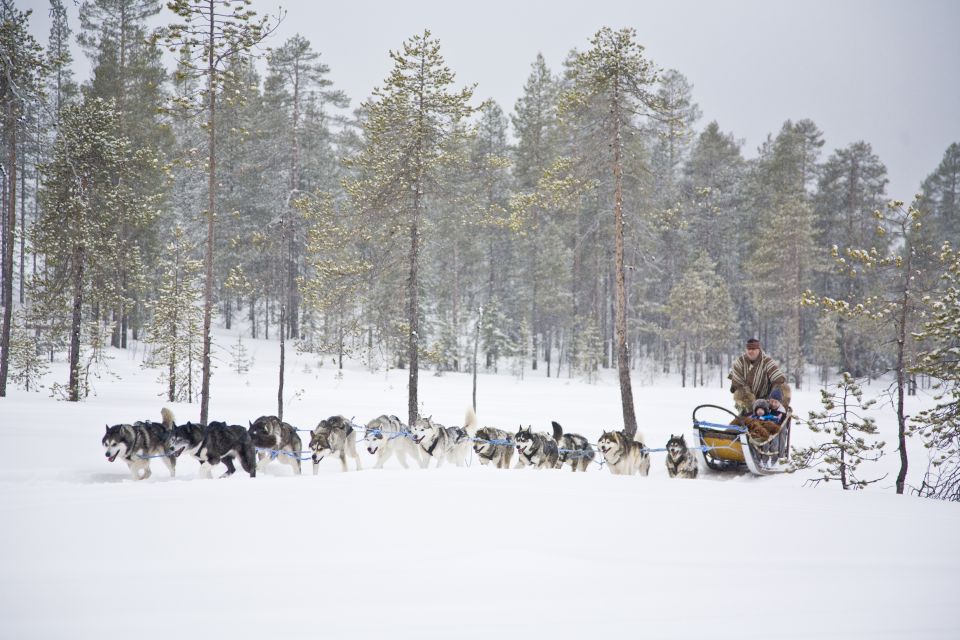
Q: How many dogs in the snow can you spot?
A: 11